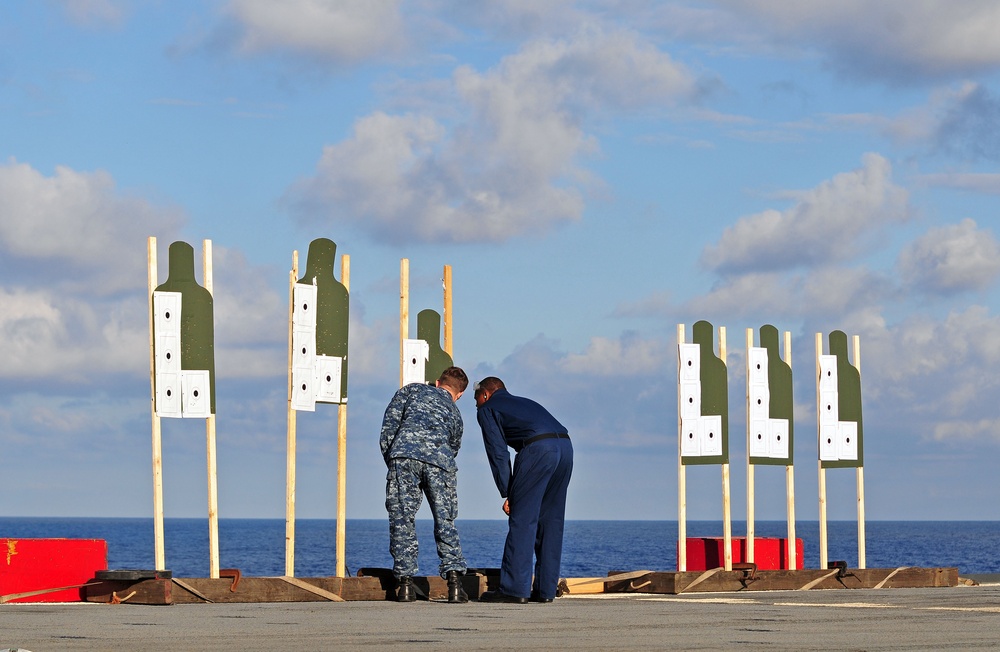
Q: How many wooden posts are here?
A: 12